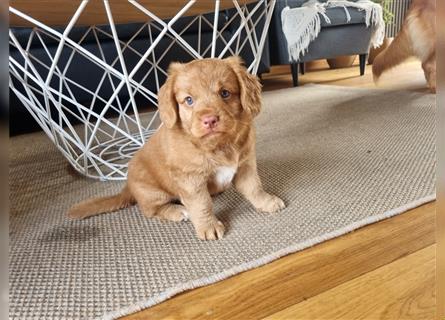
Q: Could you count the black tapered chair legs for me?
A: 3